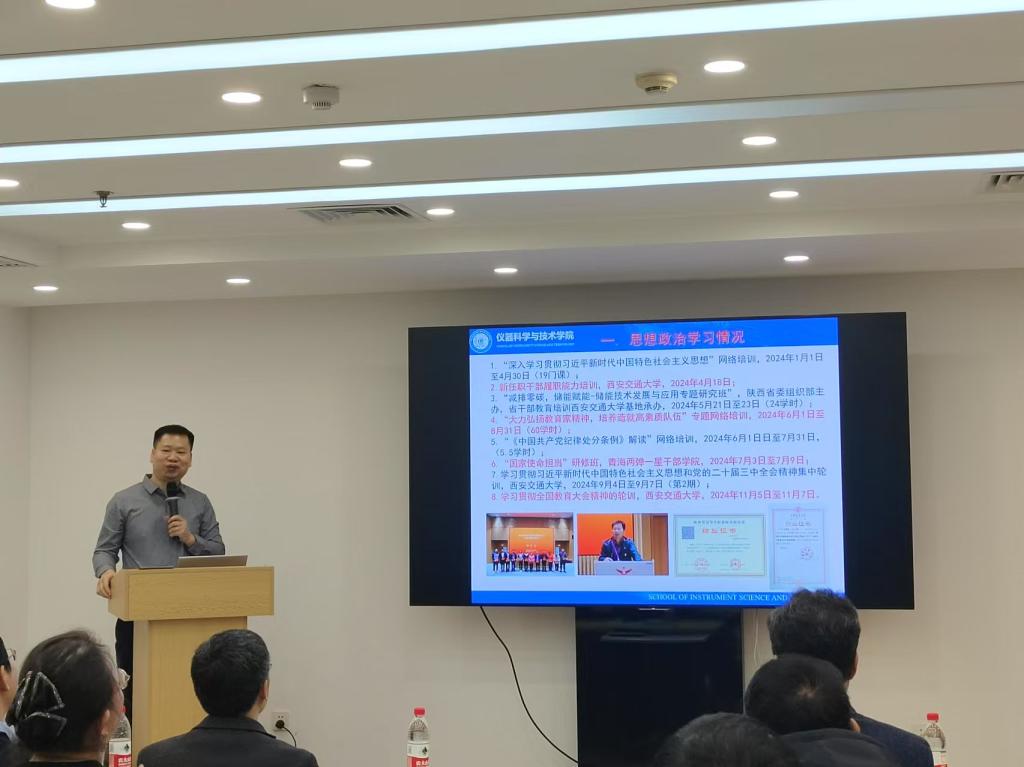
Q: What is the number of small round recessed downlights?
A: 13